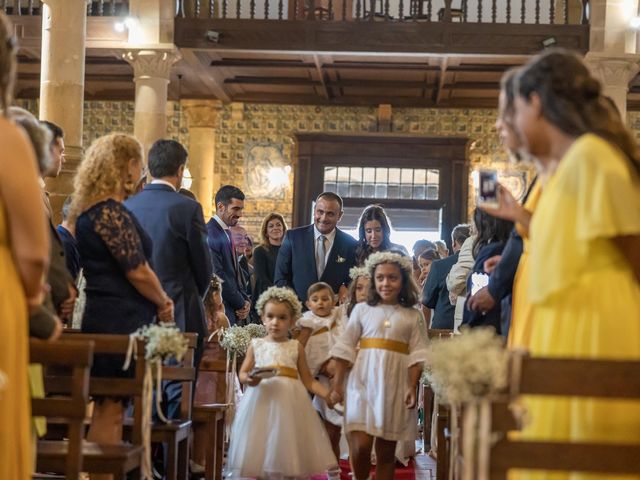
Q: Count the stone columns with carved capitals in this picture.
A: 3